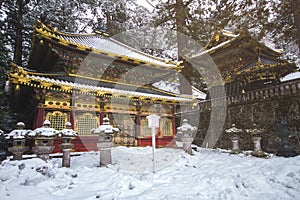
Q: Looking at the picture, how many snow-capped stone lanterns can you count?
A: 7